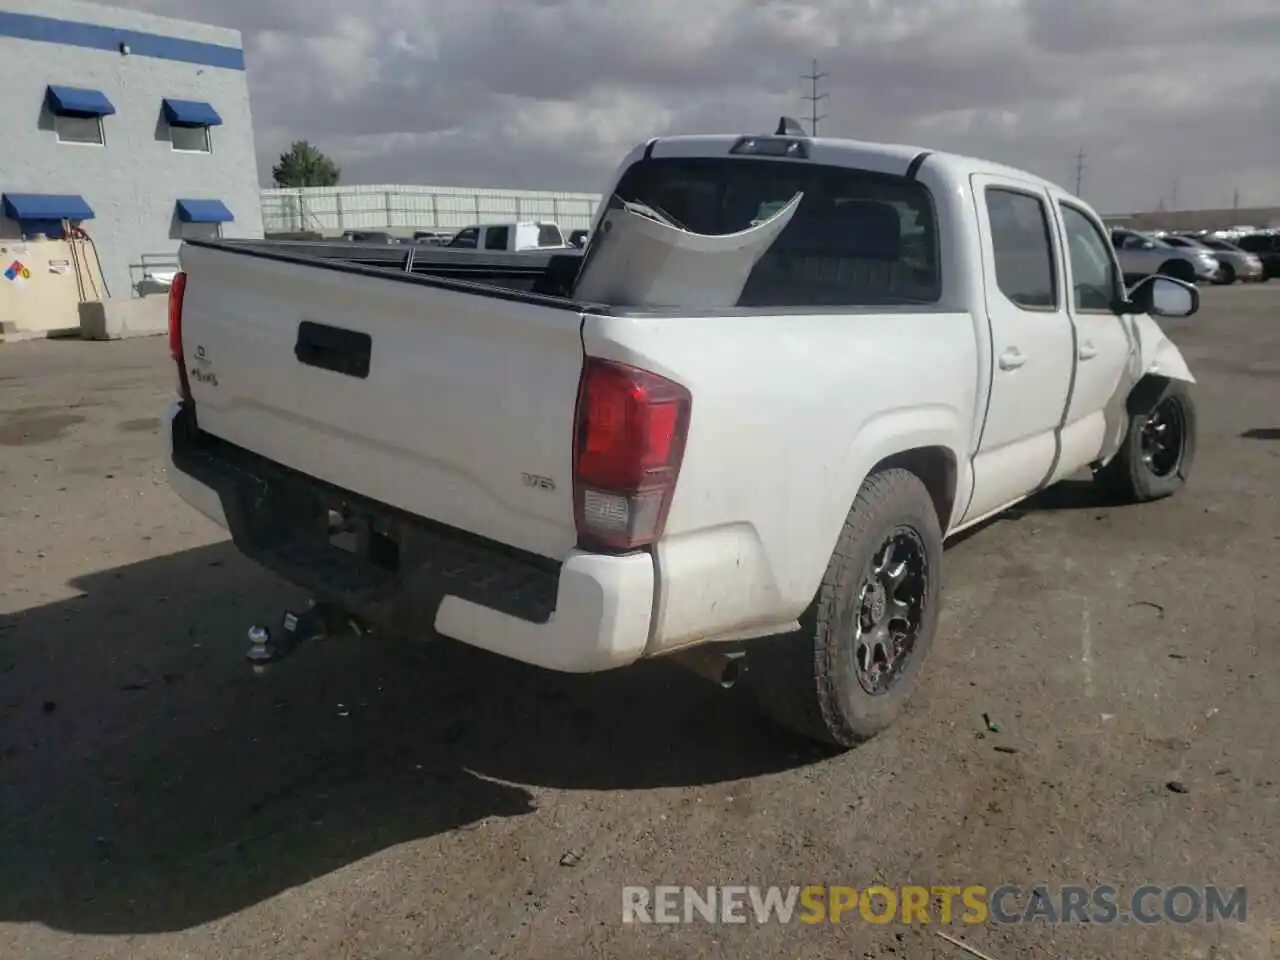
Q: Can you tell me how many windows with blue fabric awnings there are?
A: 4